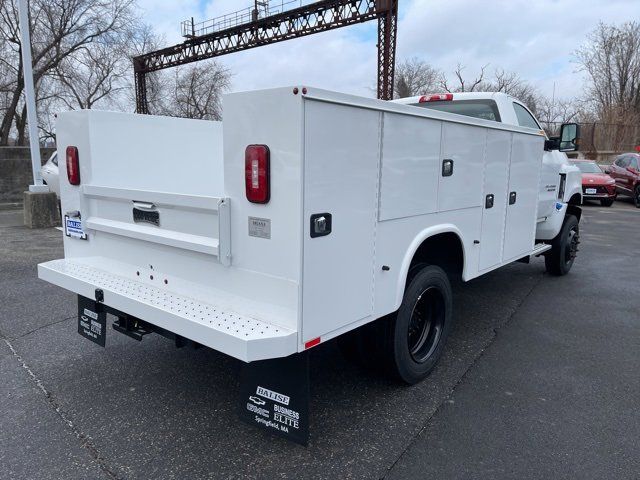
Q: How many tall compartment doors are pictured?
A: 3